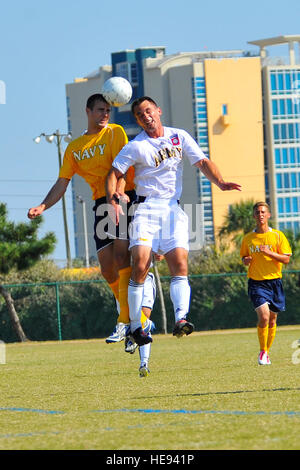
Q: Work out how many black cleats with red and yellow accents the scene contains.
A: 2